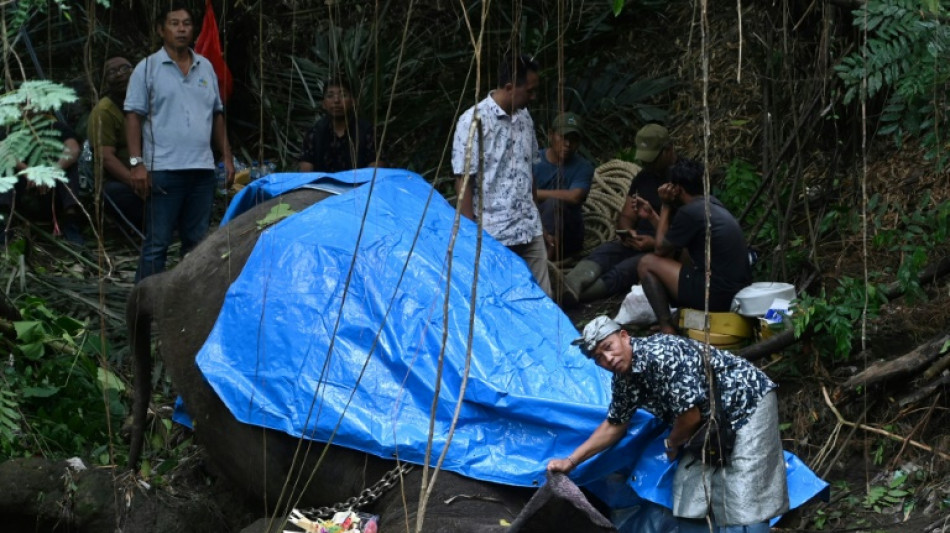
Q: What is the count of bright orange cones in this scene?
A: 0